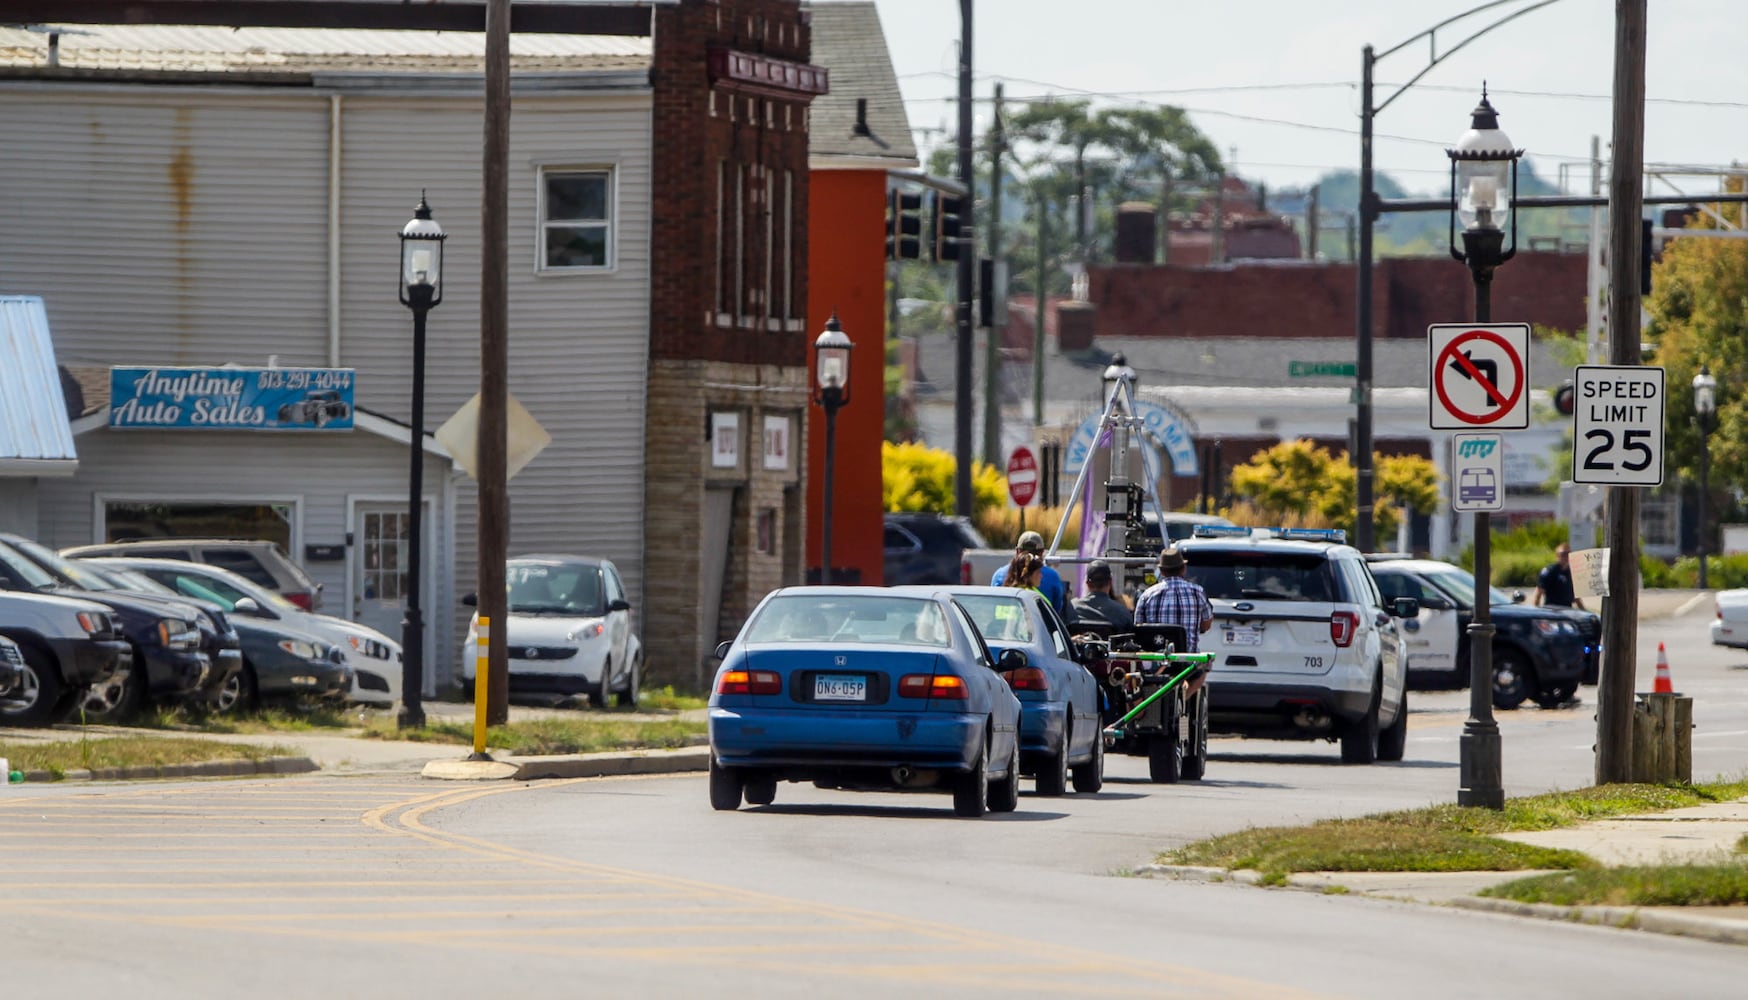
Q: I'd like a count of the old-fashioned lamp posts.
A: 5